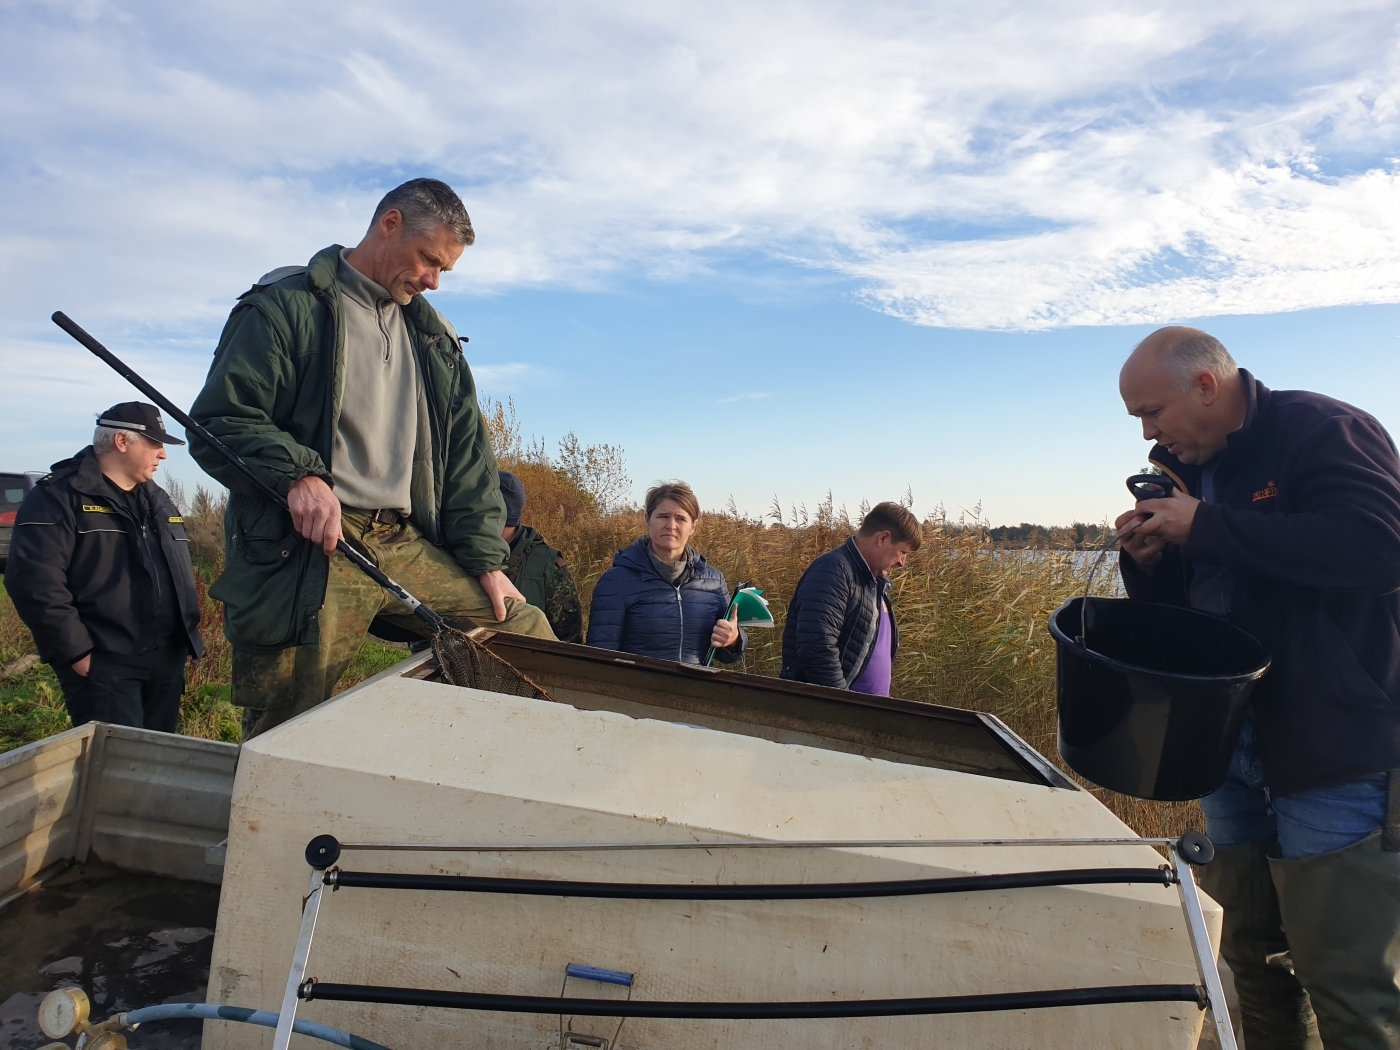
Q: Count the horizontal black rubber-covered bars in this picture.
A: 2